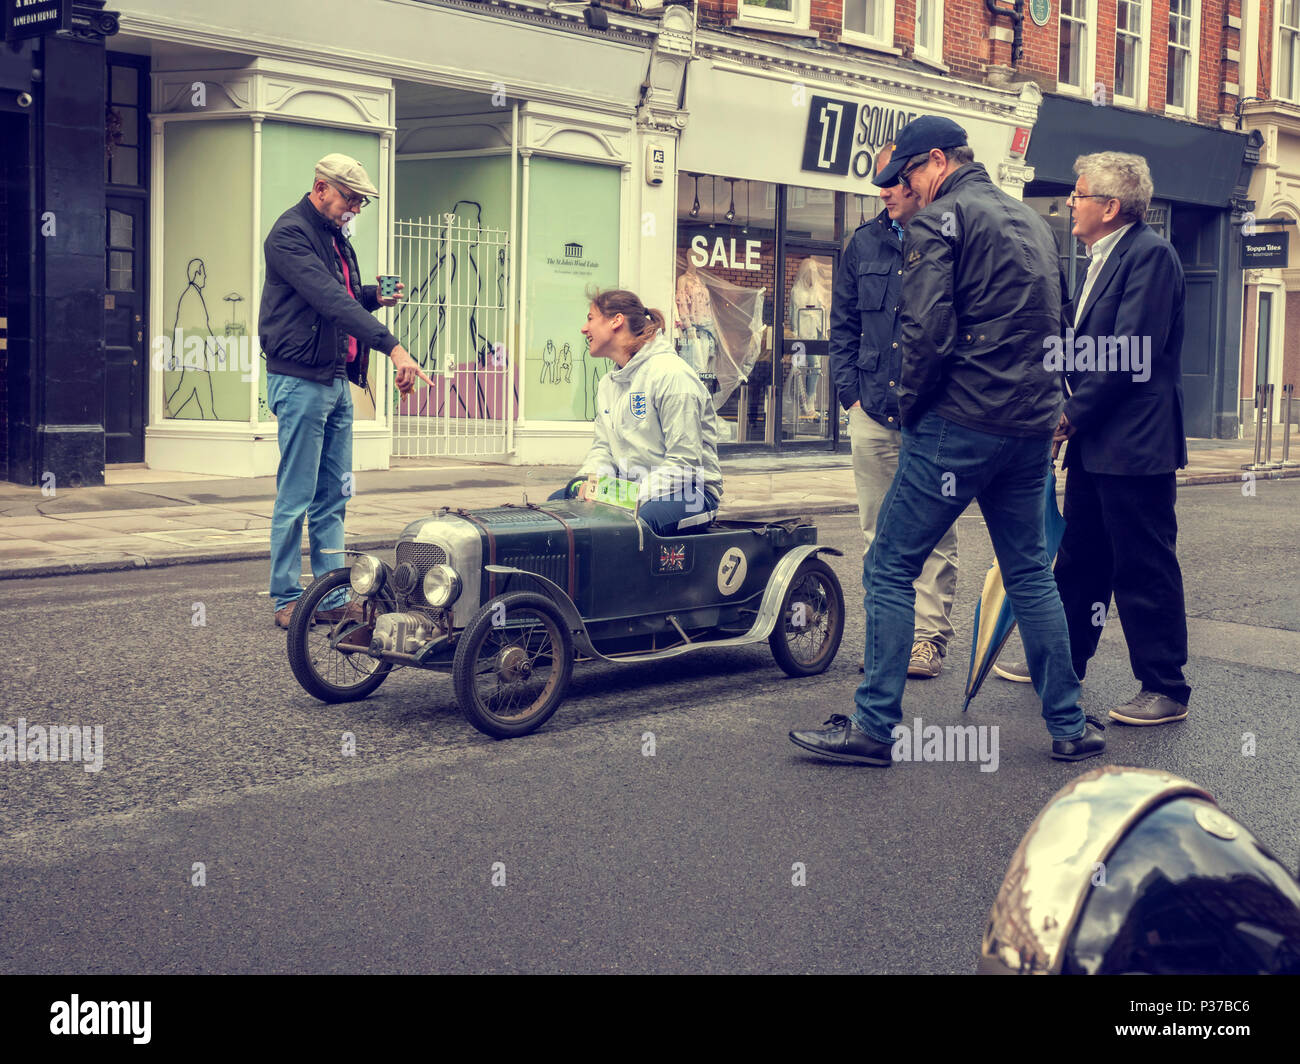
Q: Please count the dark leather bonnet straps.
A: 2